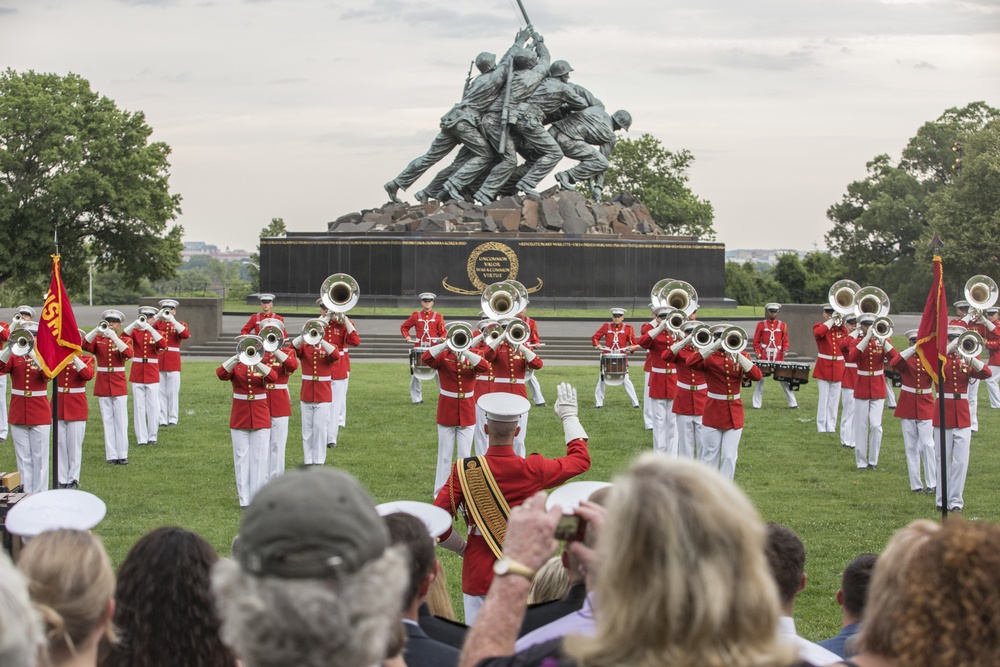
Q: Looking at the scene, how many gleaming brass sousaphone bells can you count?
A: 8